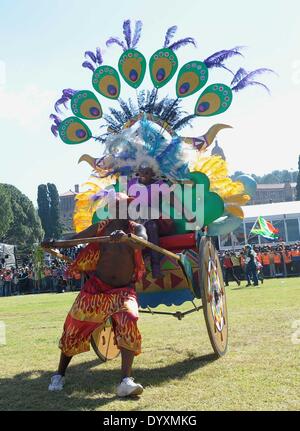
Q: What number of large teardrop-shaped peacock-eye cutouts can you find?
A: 7